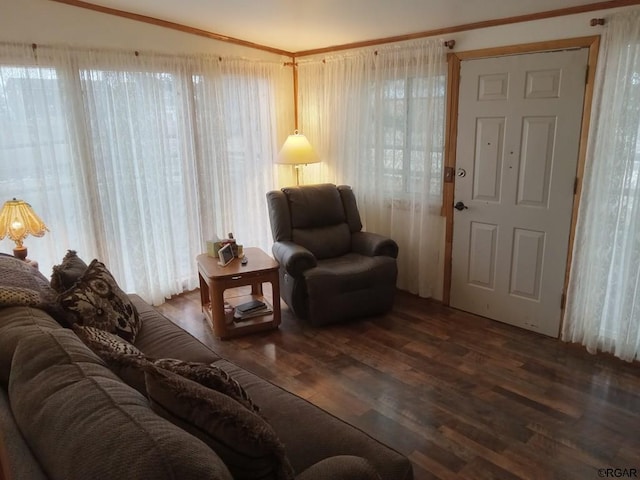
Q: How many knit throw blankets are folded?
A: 1